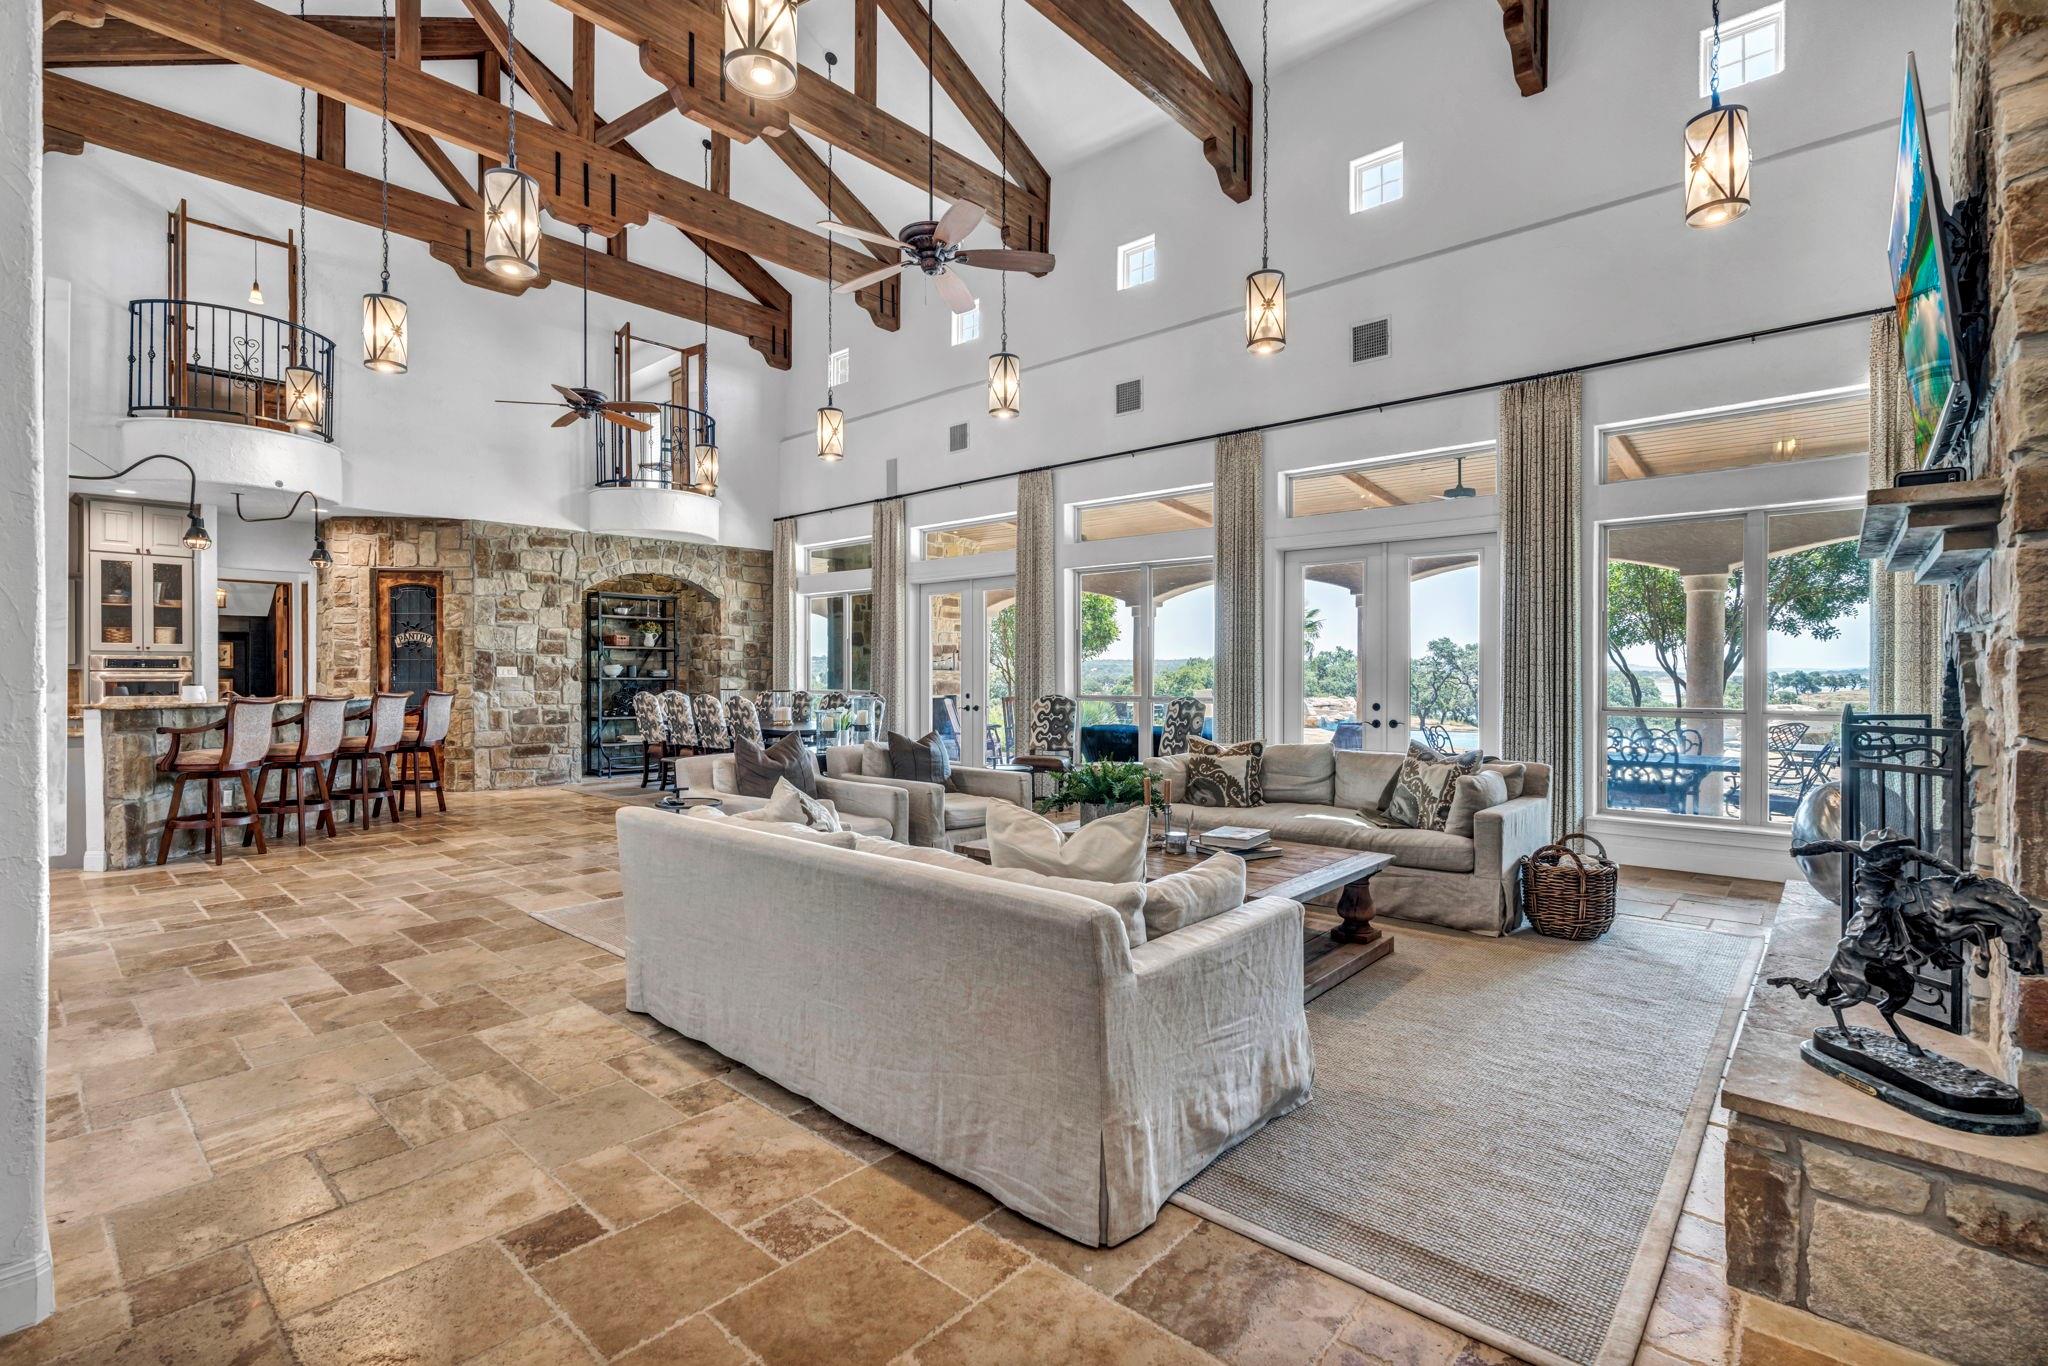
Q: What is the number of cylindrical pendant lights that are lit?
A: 9